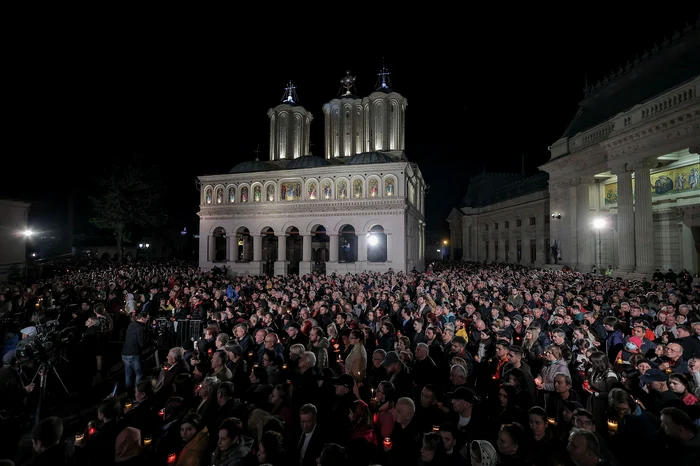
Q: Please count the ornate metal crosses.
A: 3